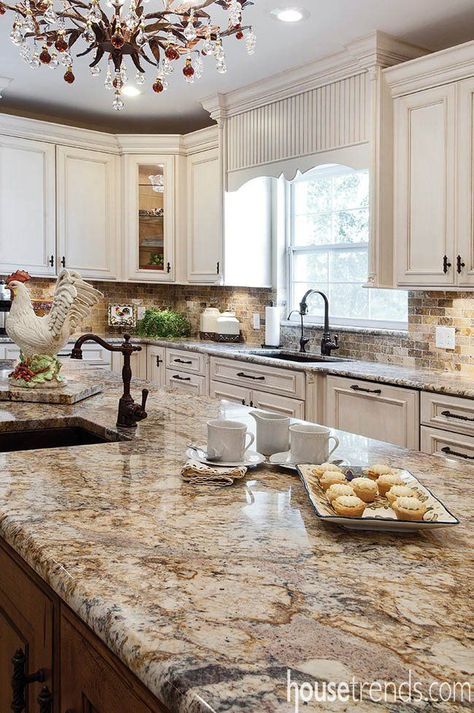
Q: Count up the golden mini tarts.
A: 9